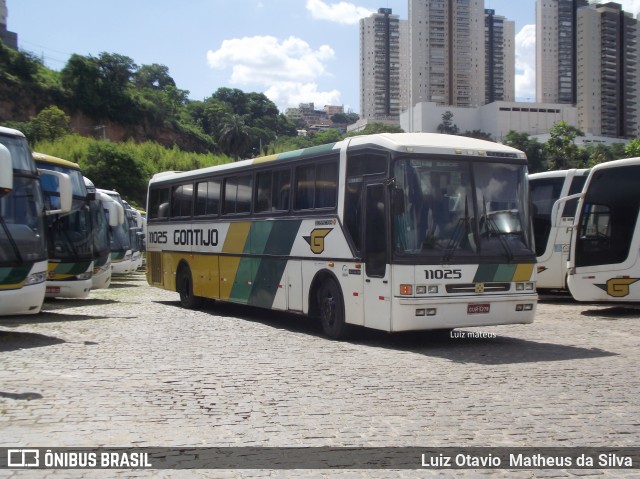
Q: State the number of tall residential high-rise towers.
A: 5